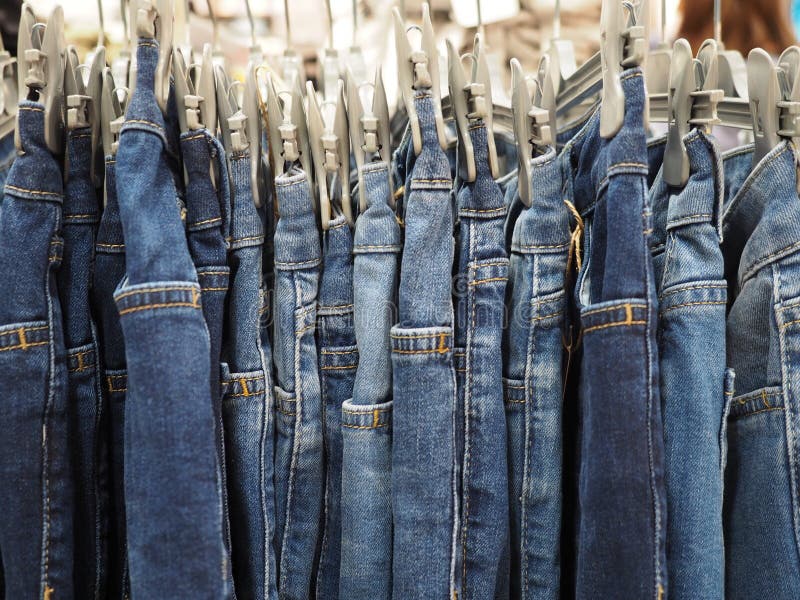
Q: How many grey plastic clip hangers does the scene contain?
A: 15